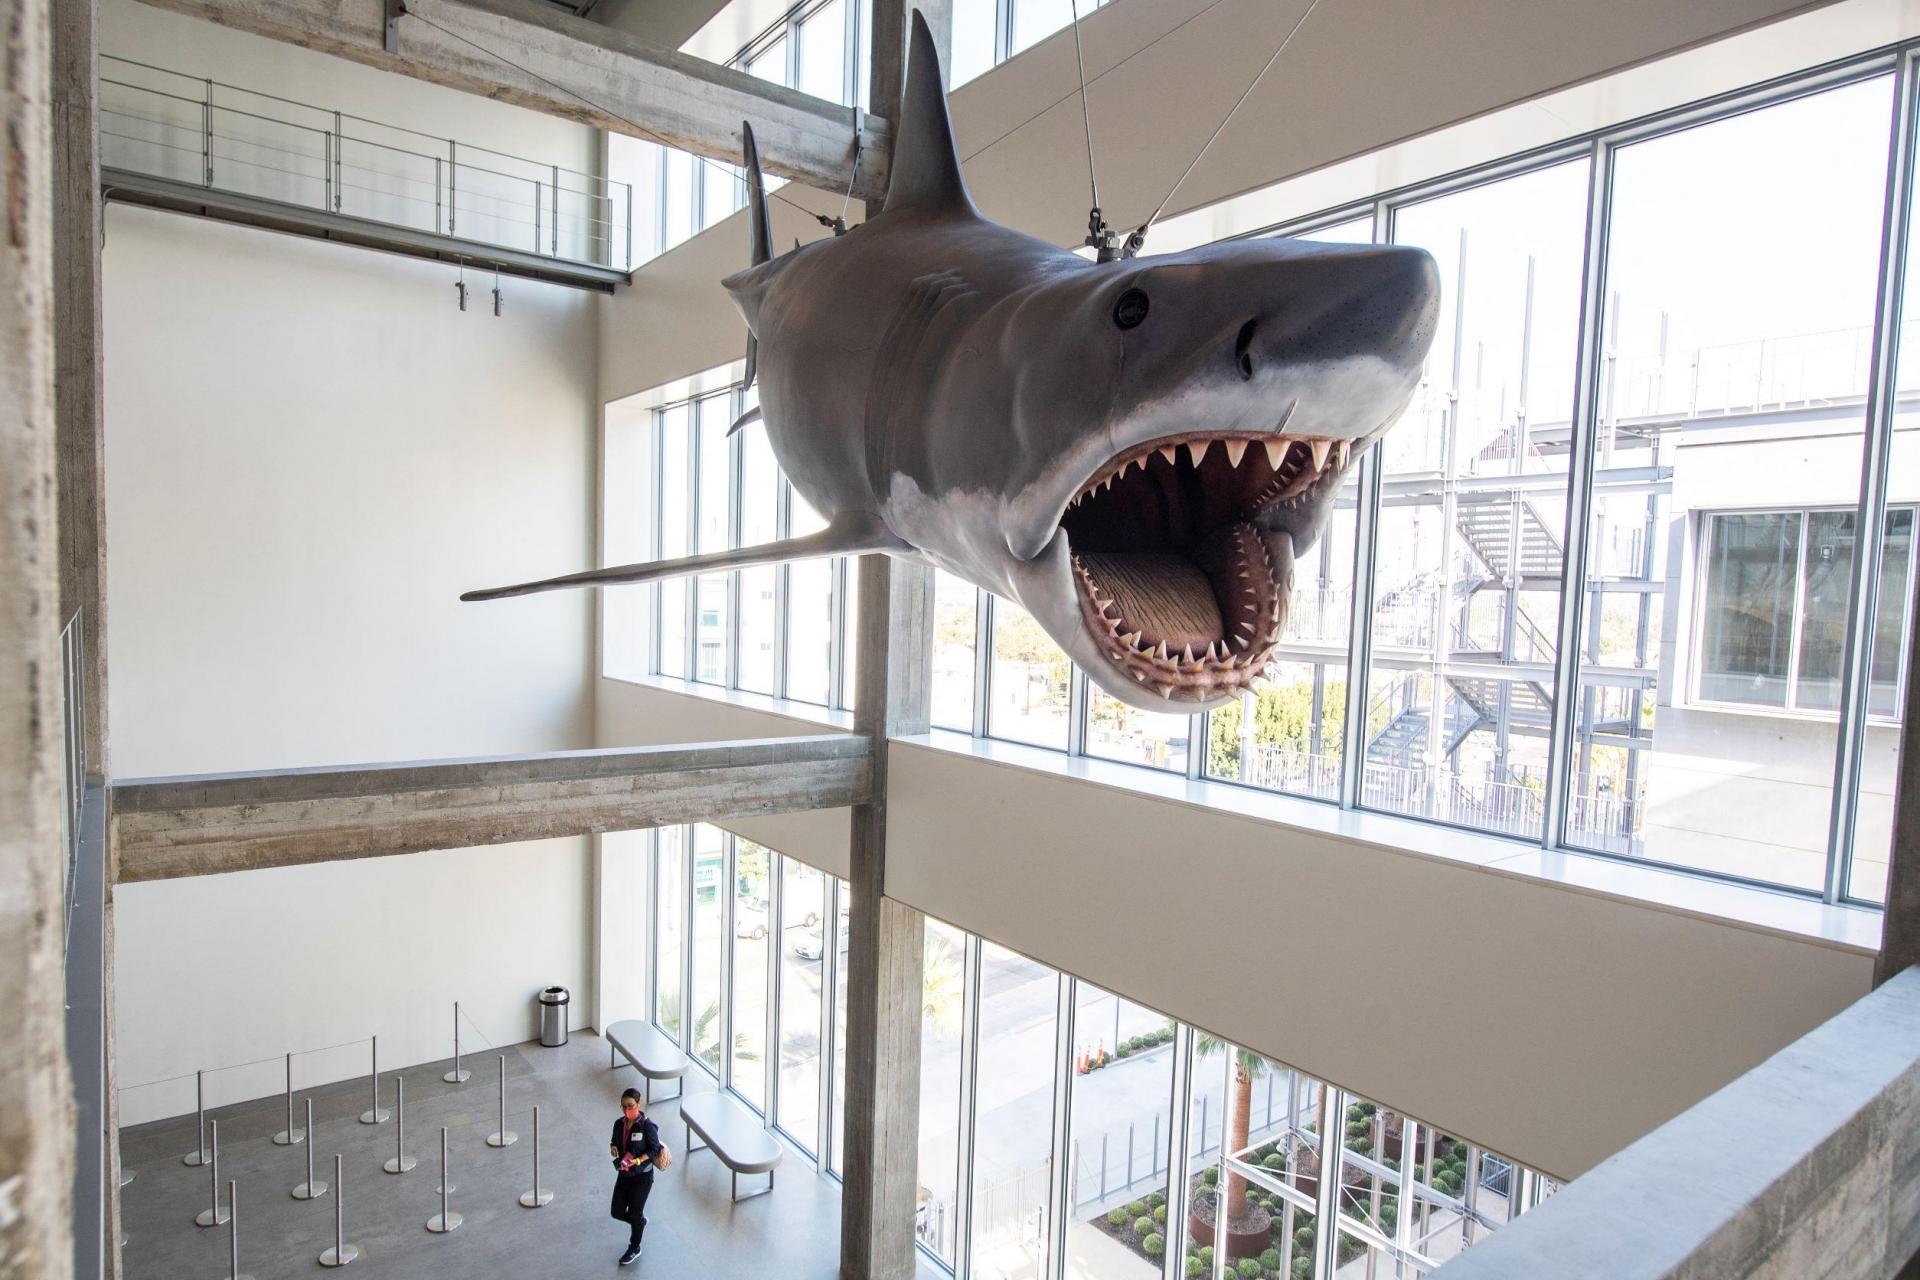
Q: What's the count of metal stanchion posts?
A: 12